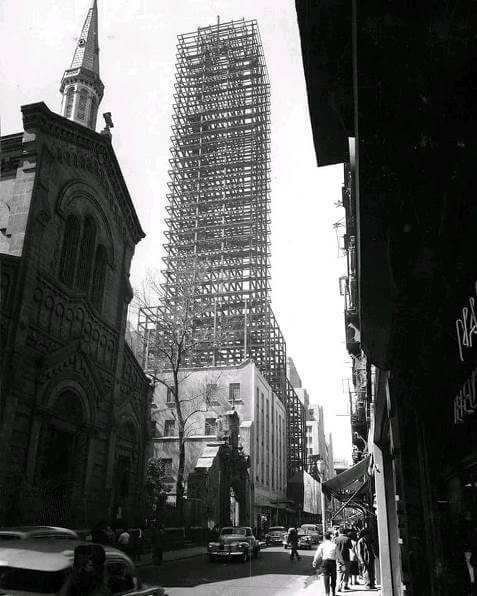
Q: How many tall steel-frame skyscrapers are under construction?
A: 1